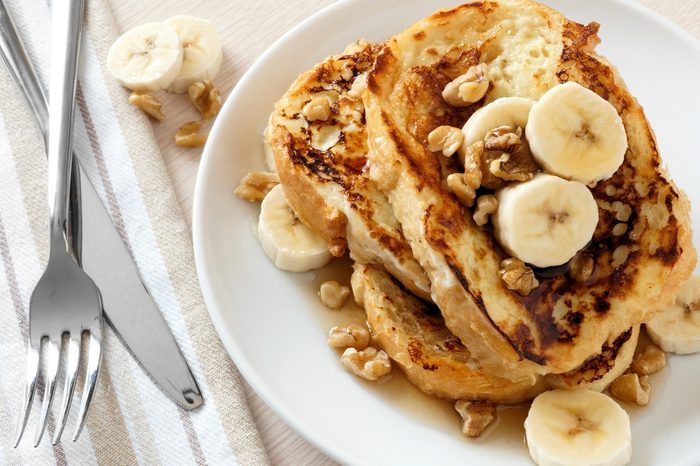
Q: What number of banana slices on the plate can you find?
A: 6